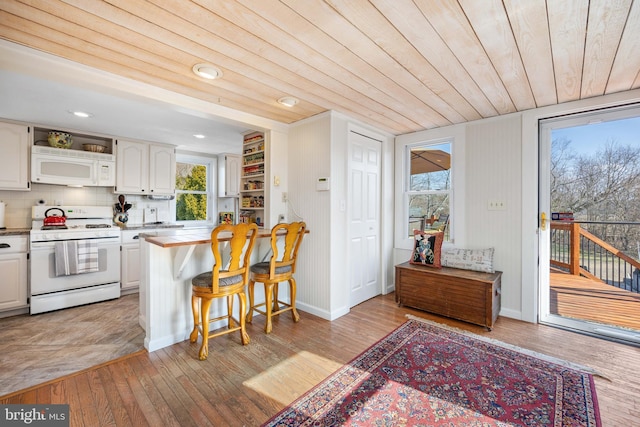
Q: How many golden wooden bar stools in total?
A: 2